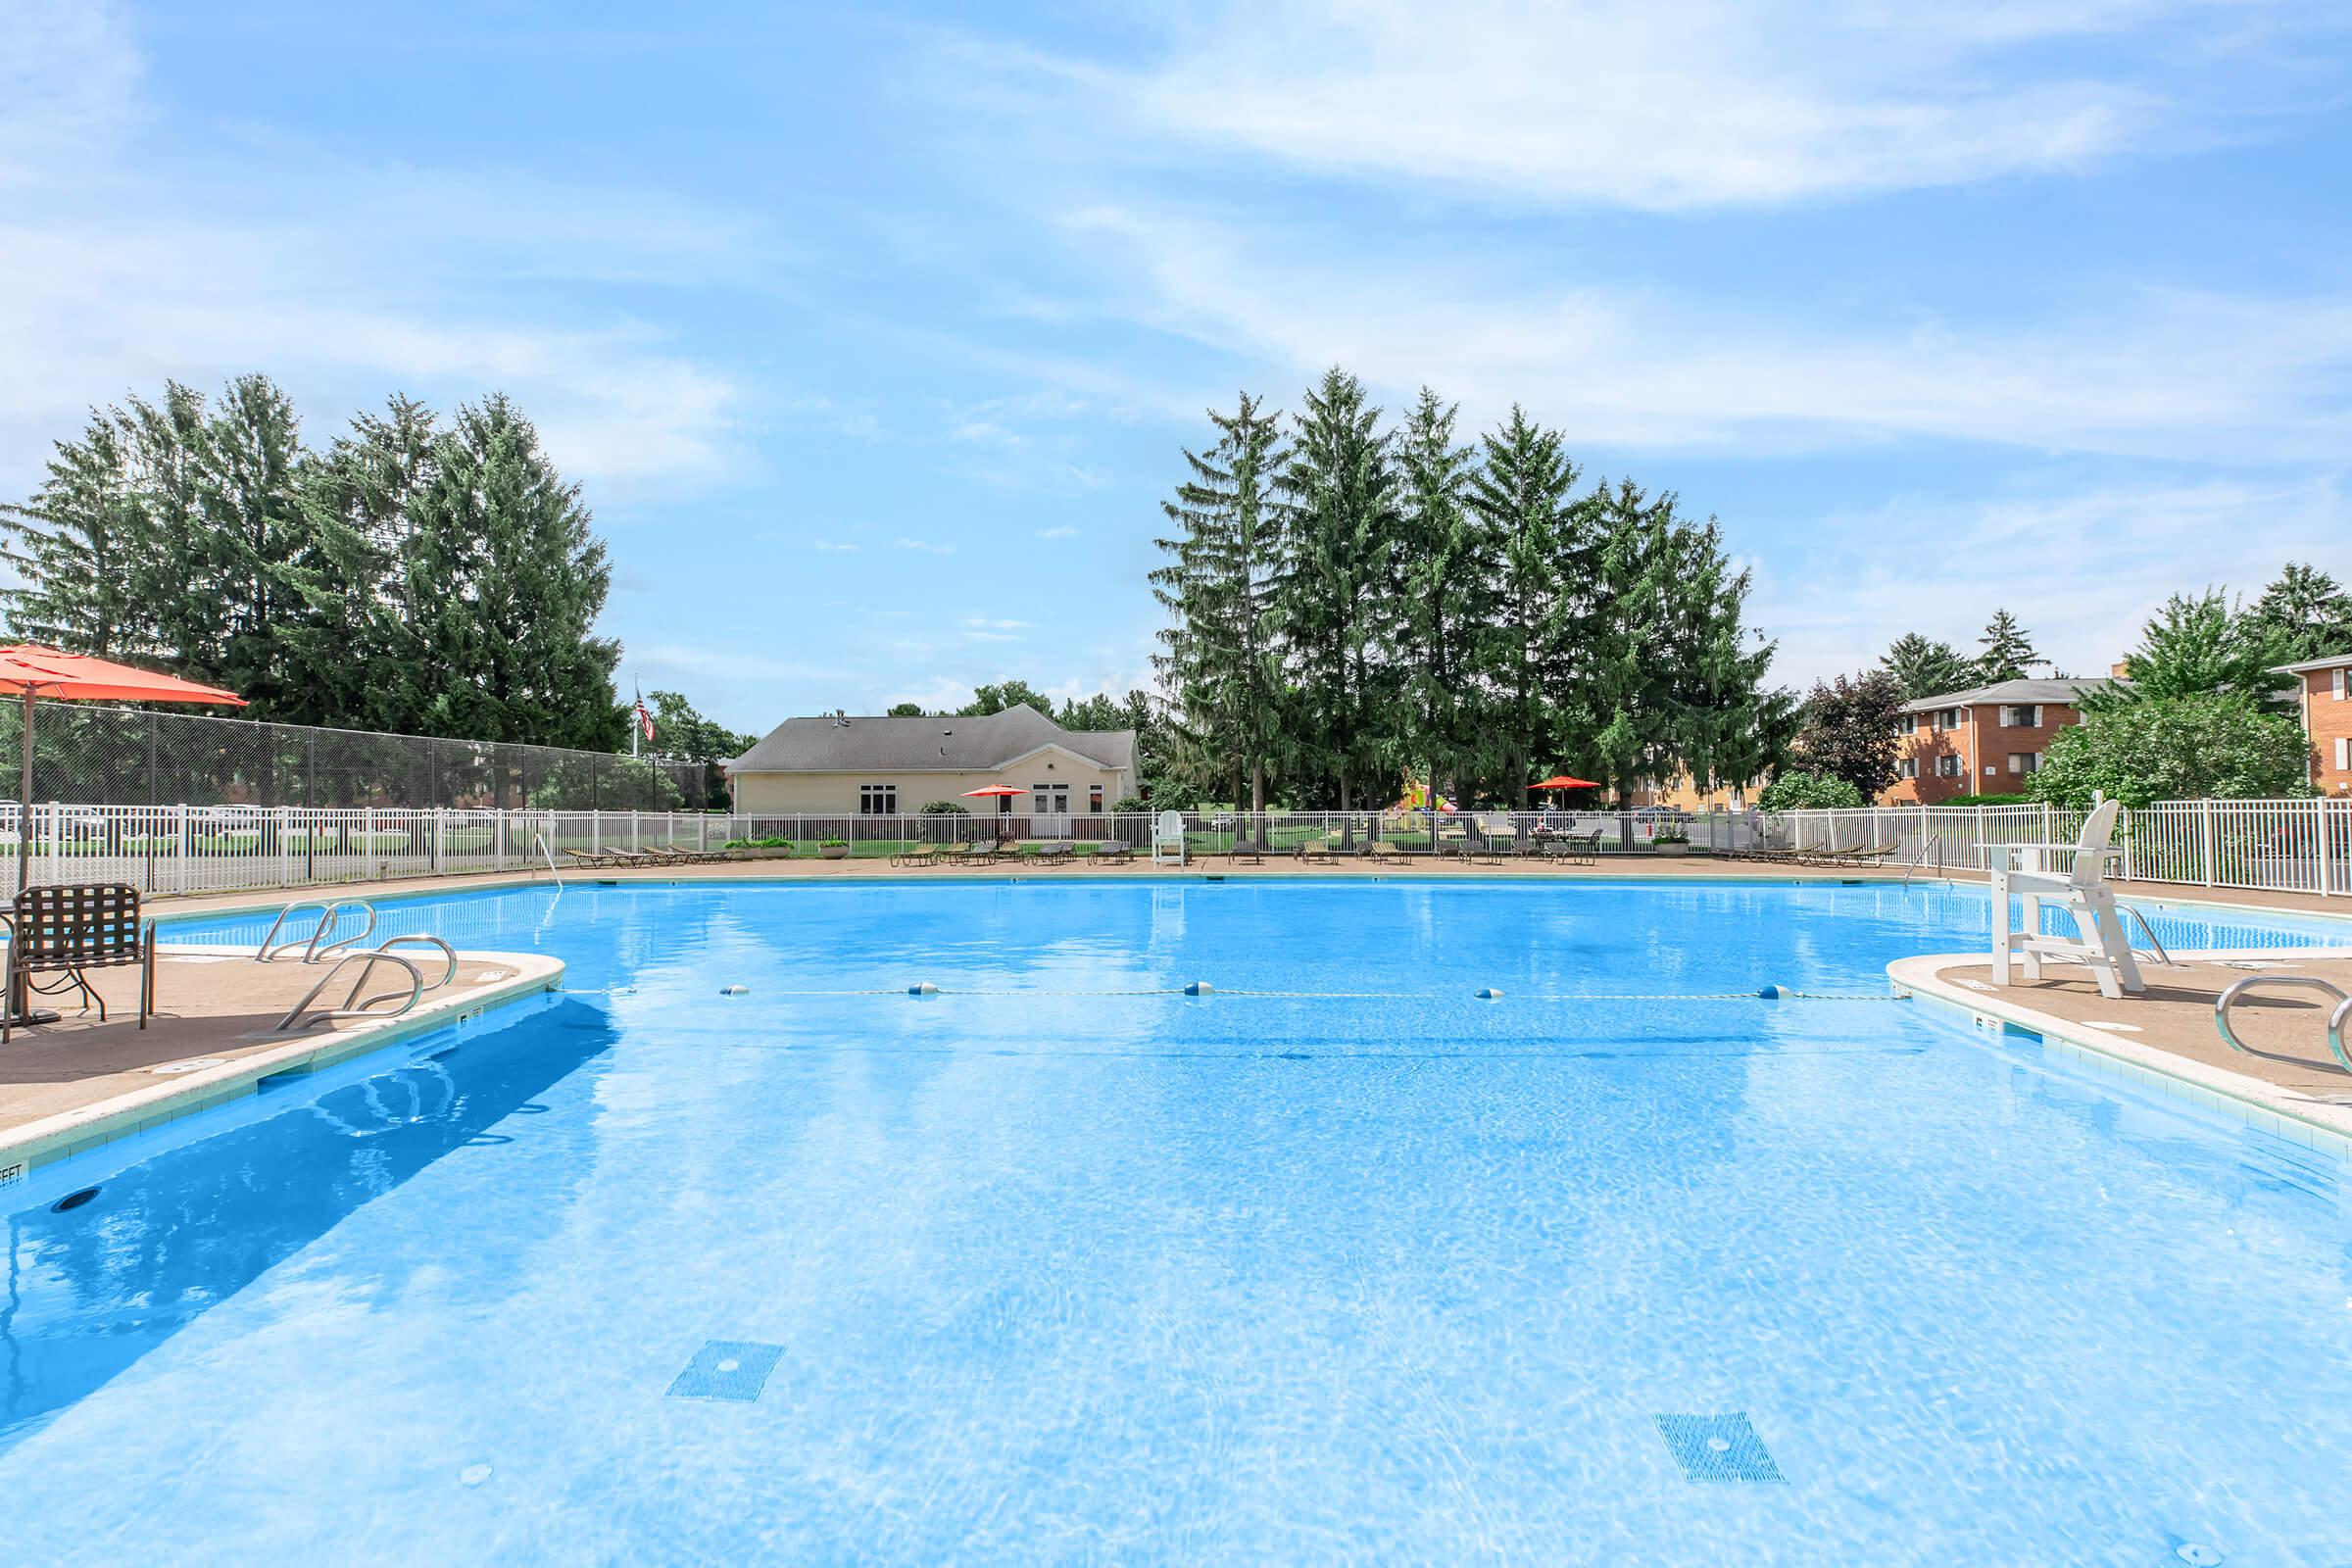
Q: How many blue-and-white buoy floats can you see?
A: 5